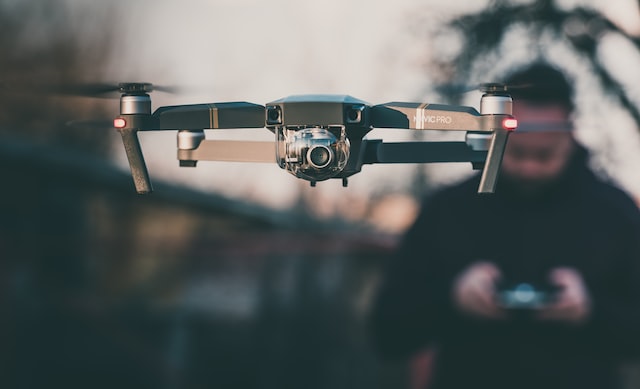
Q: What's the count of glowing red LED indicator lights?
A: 2